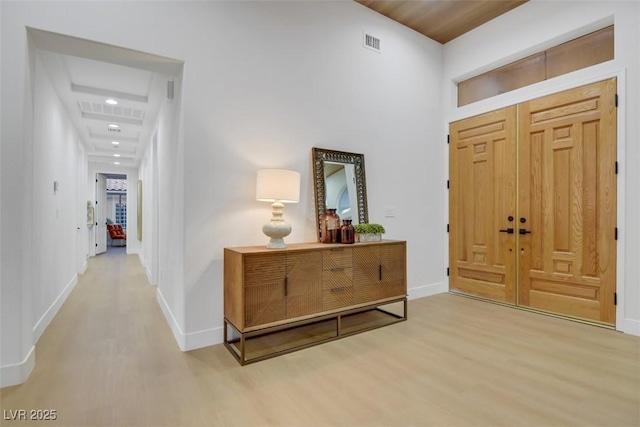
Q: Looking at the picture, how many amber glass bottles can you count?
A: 2